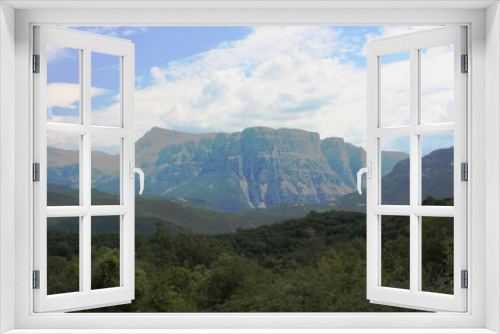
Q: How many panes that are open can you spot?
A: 2